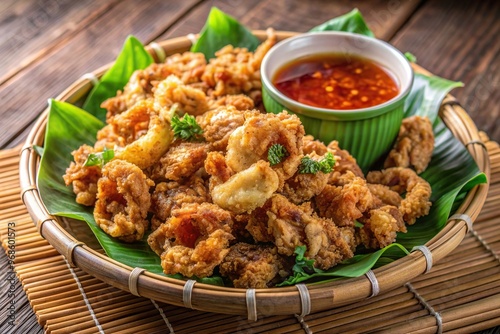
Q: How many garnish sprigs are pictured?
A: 5